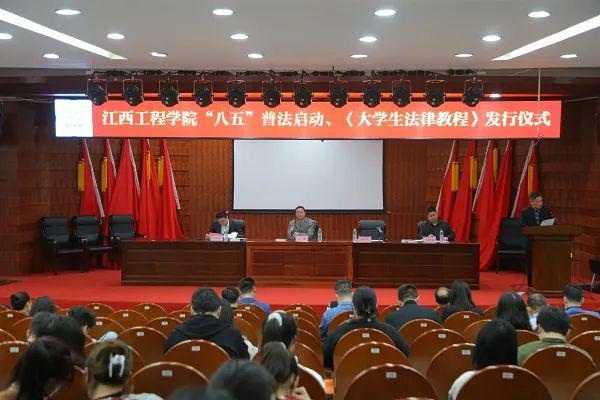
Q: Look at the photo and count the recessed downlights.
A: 15